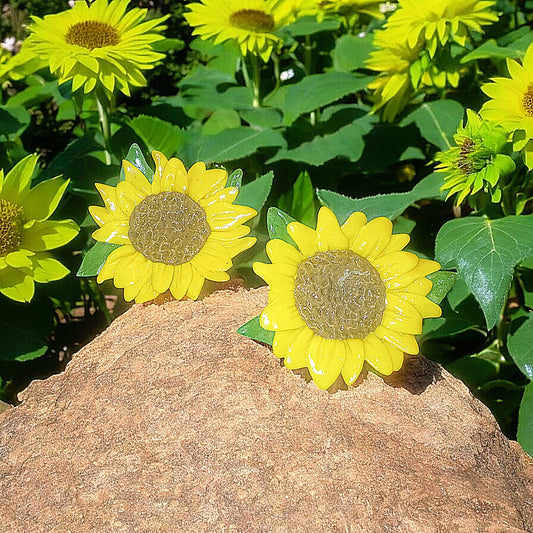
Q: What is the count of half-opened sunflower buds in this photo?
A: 1